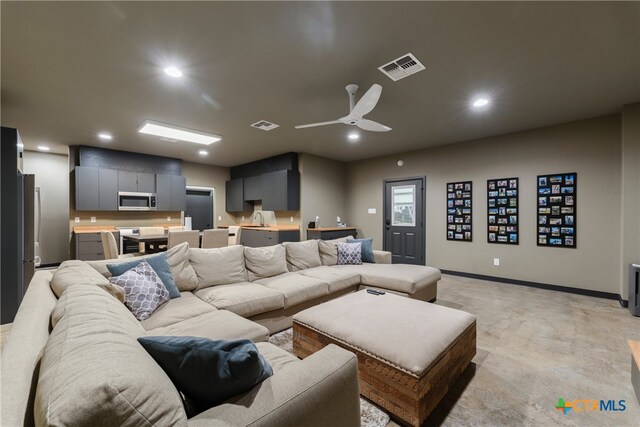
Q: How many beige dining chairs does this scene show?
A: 6